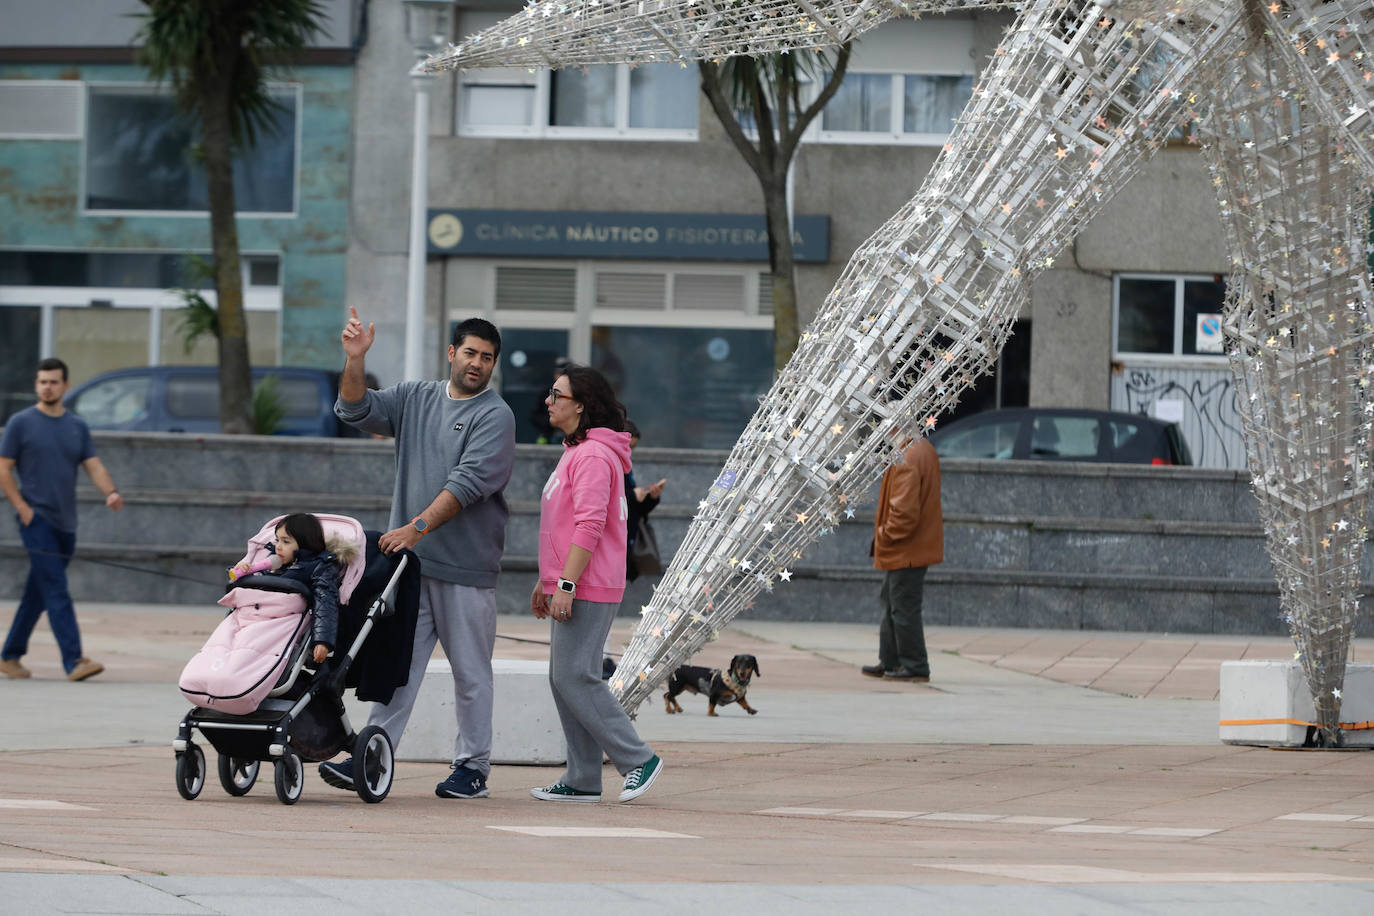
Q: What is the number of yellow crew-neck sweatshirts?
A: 0